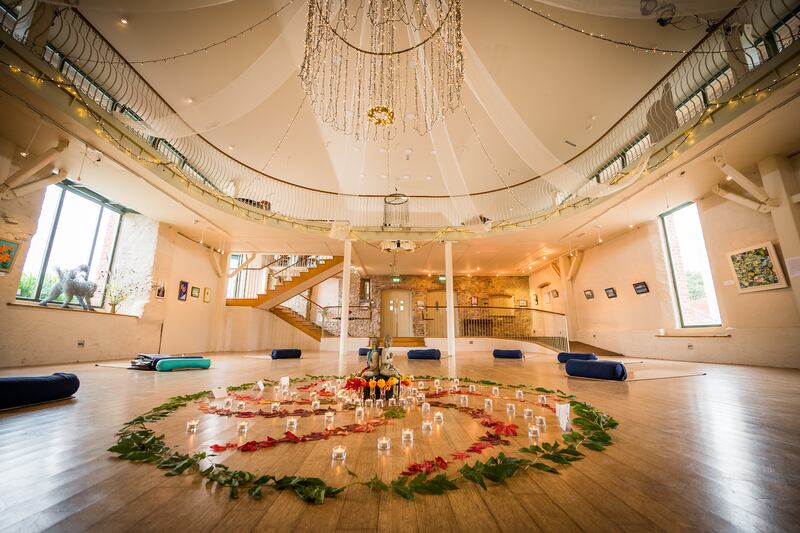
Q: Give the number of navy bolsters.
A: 7